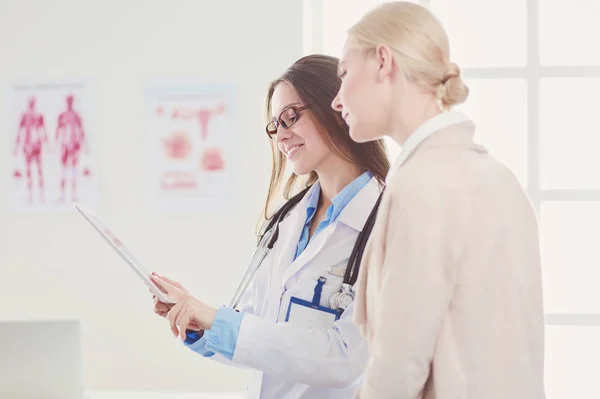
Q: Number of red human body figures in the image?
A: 2